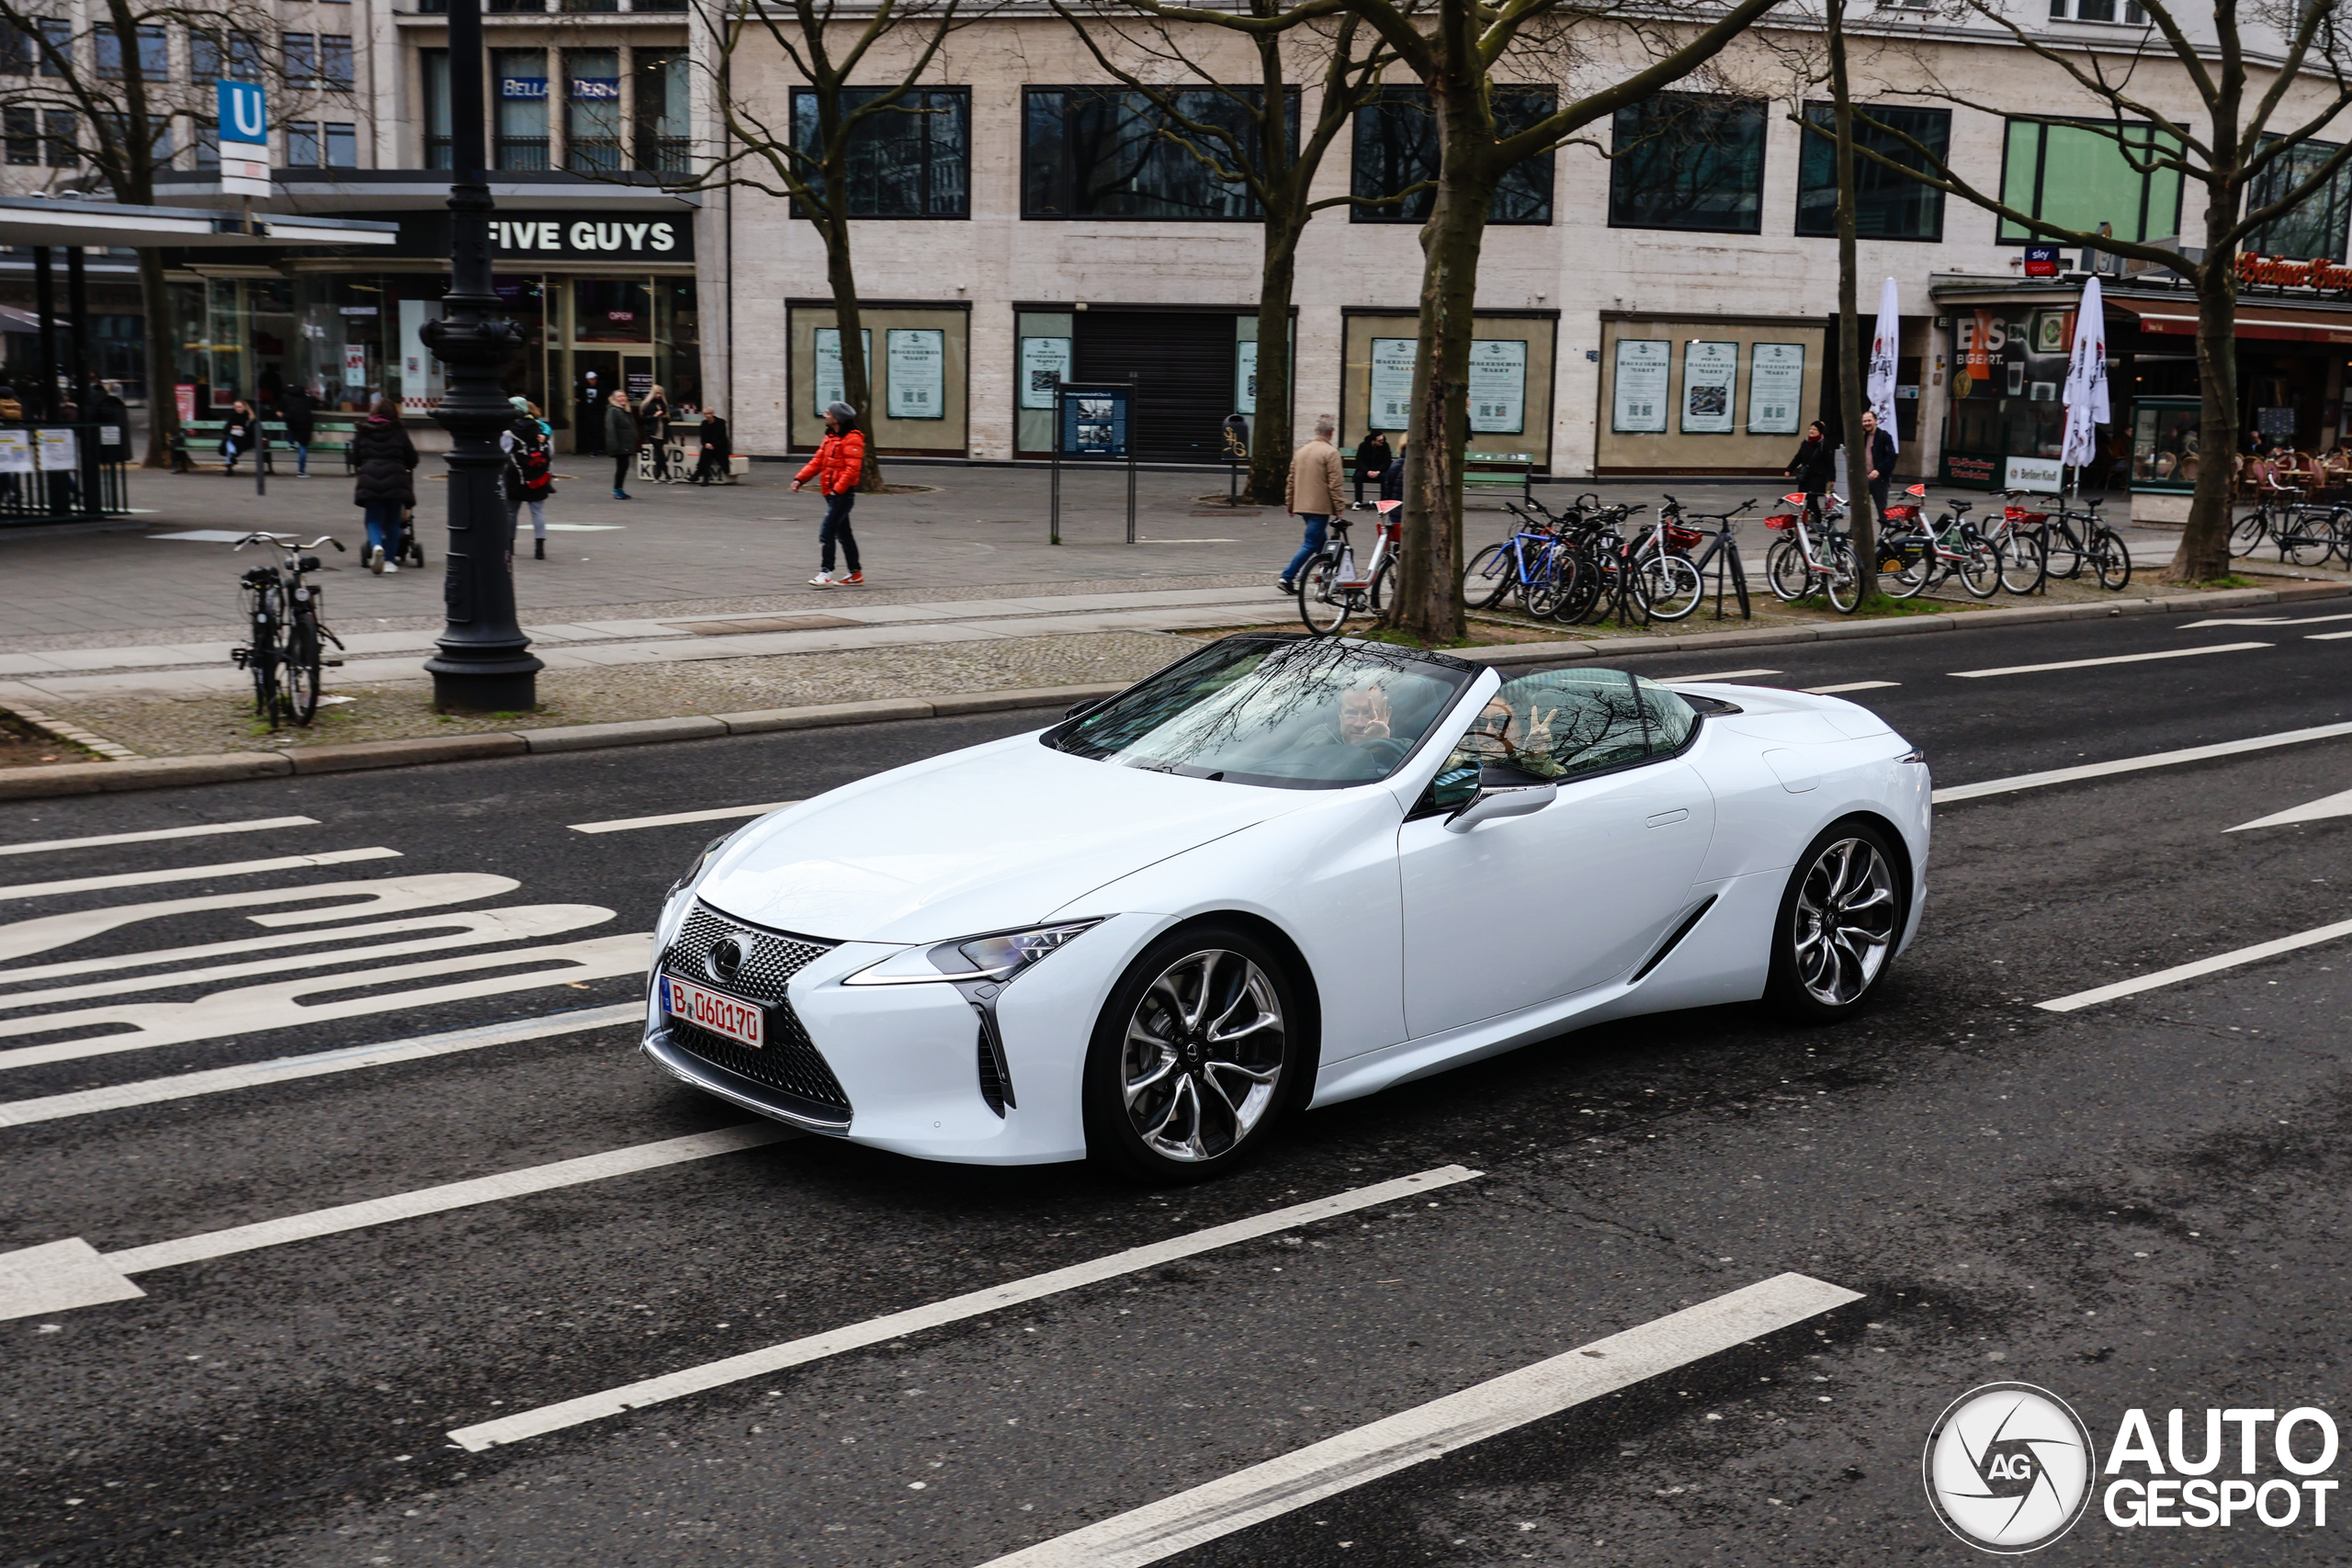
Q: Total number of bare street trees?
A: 6